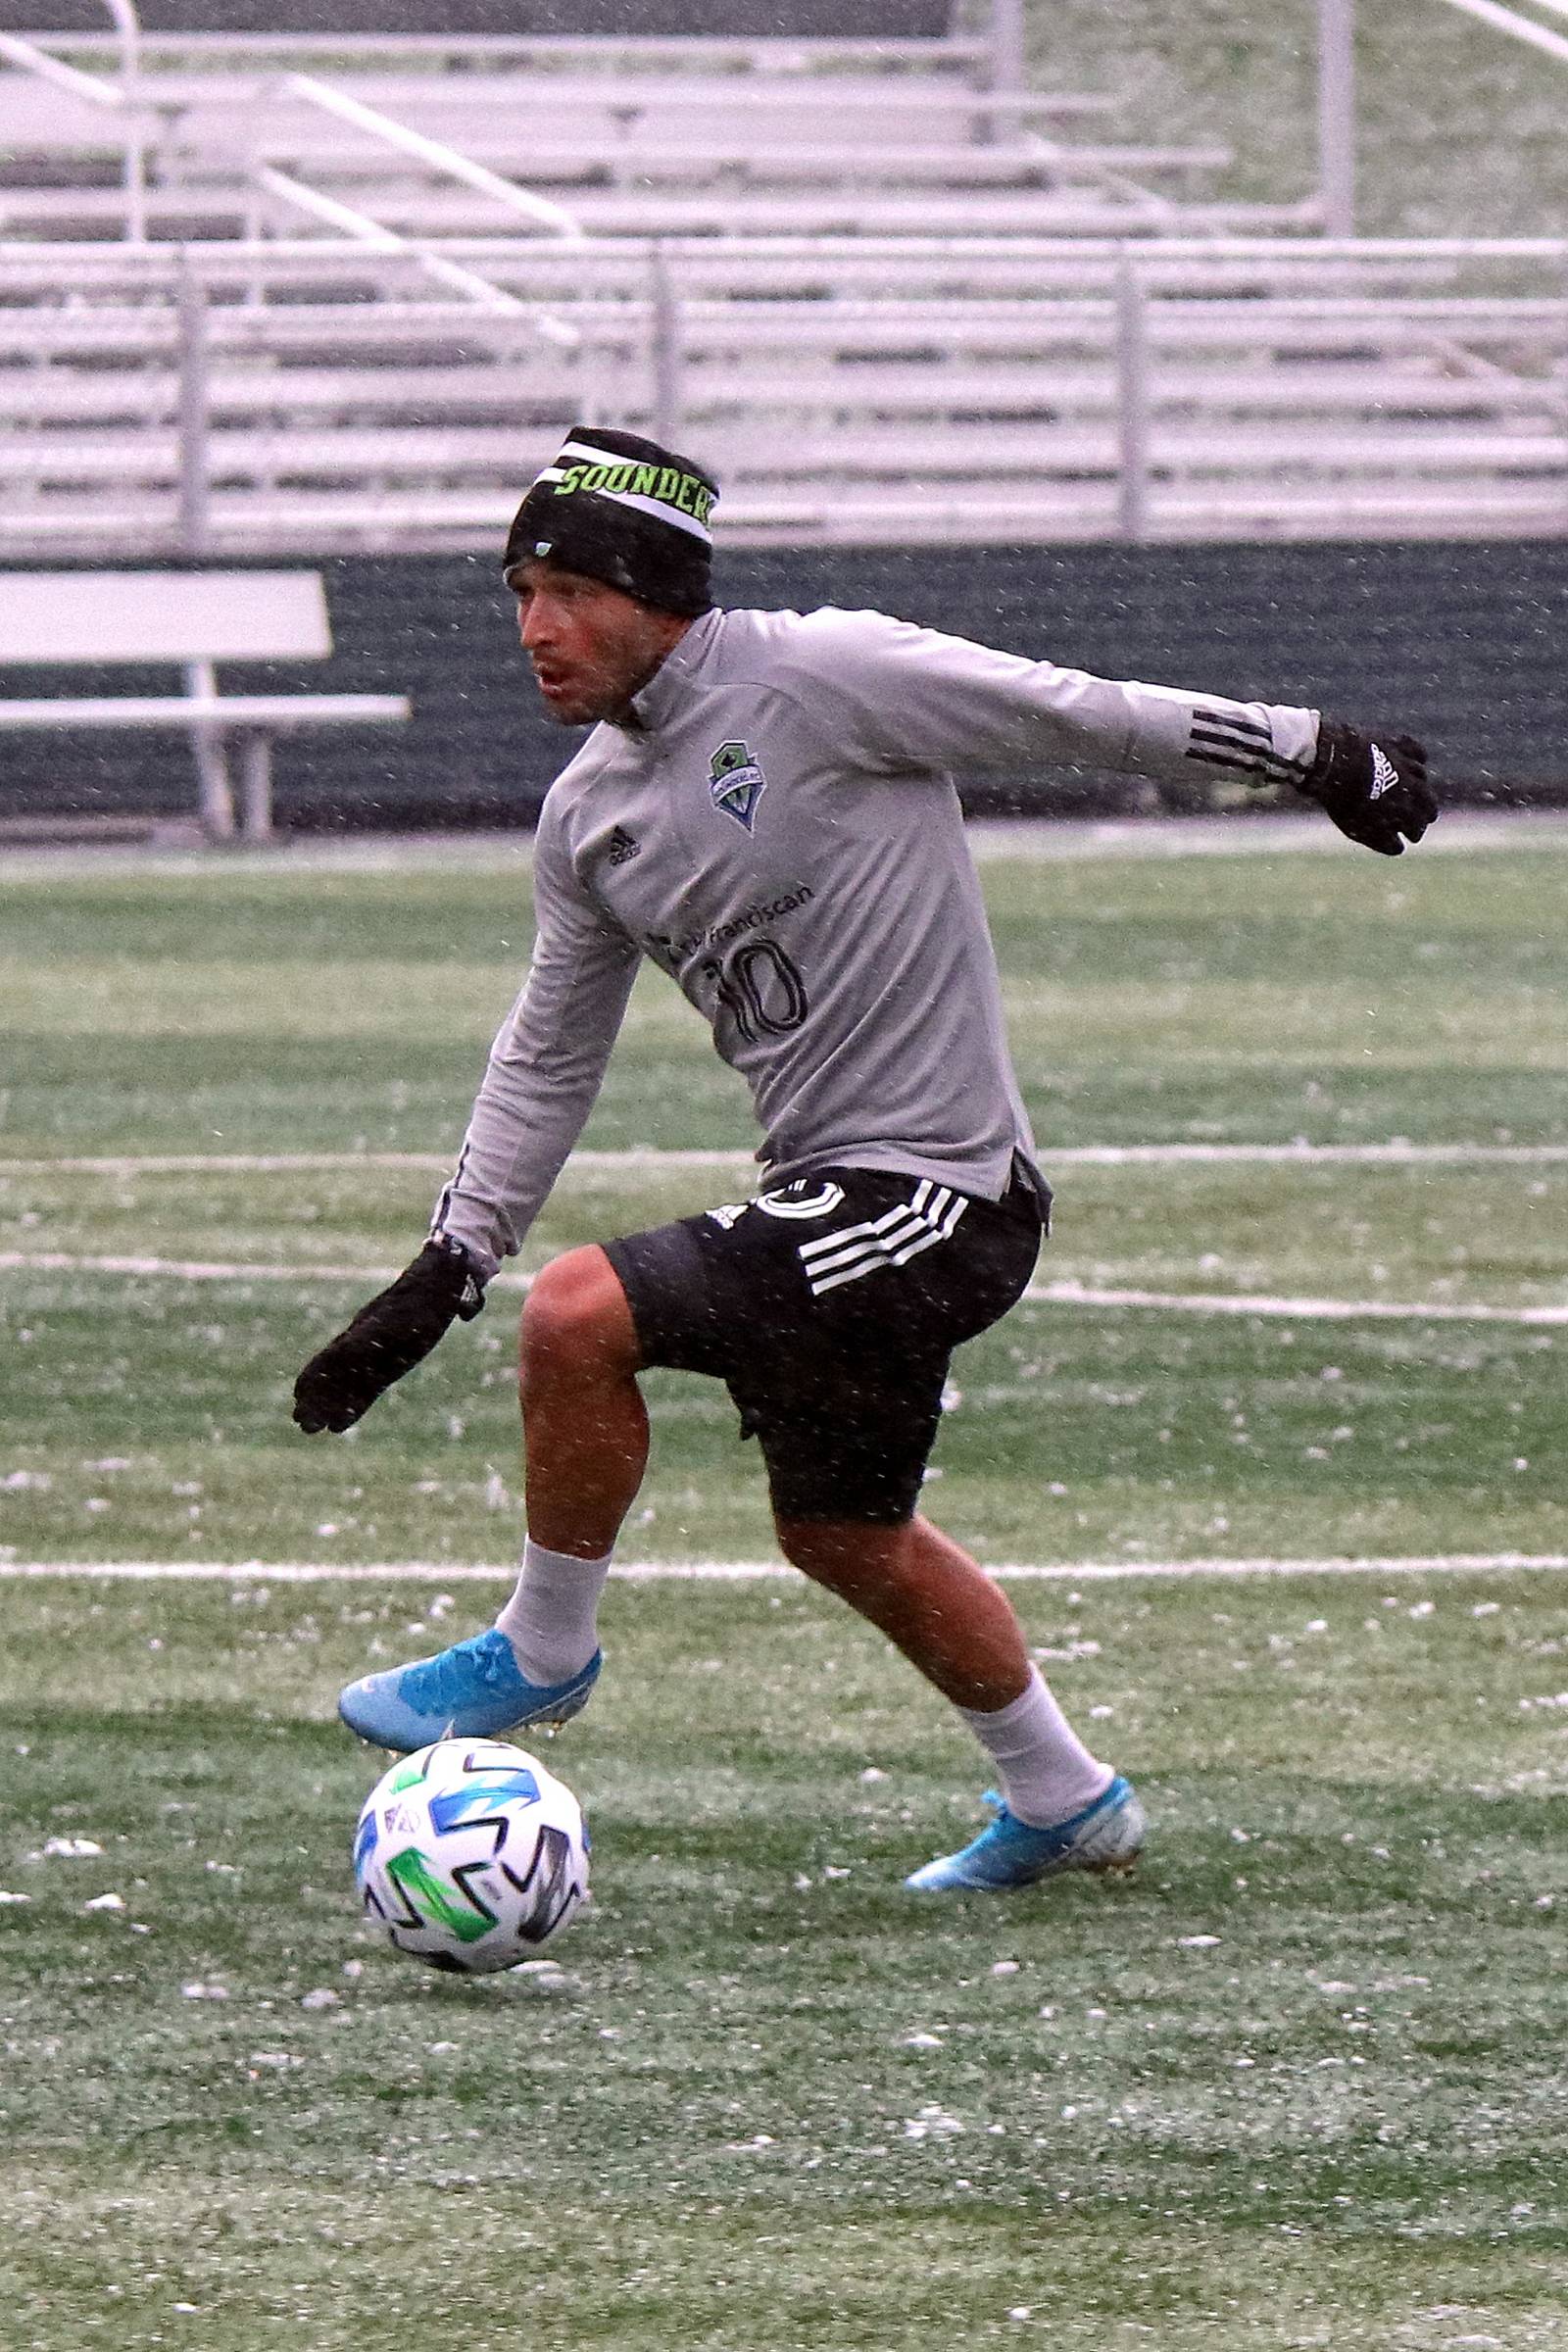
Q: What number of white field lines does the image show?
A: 3